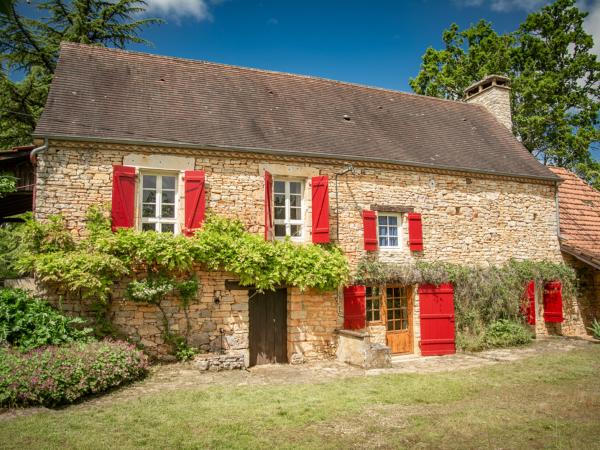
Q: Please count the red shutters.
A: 10